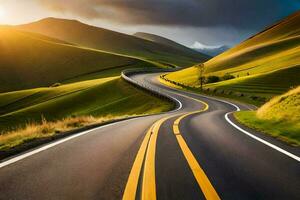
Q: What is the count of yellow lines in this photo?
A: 3